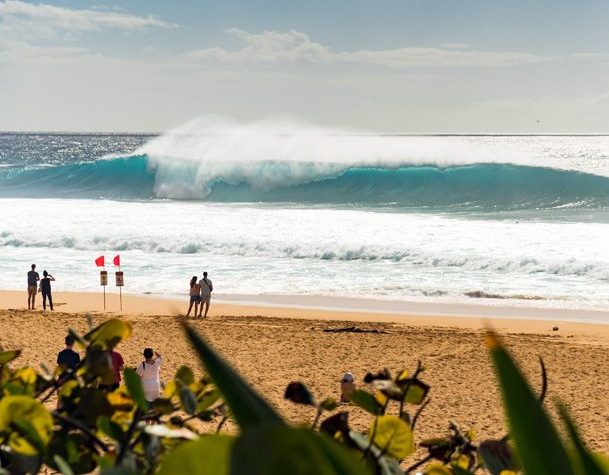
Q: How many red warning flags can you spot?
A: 2